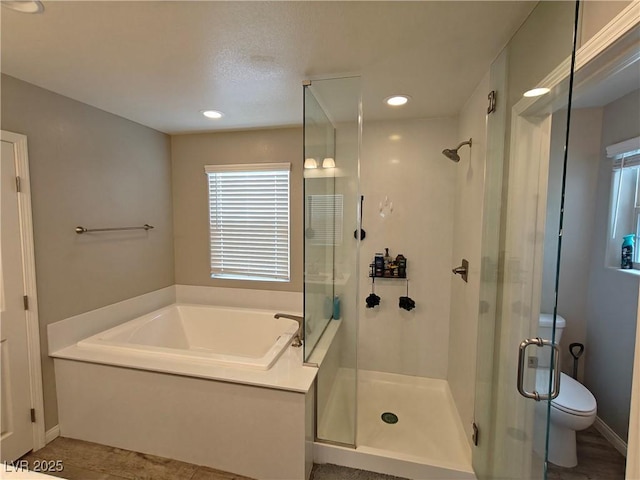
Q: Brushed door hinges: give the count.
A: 5